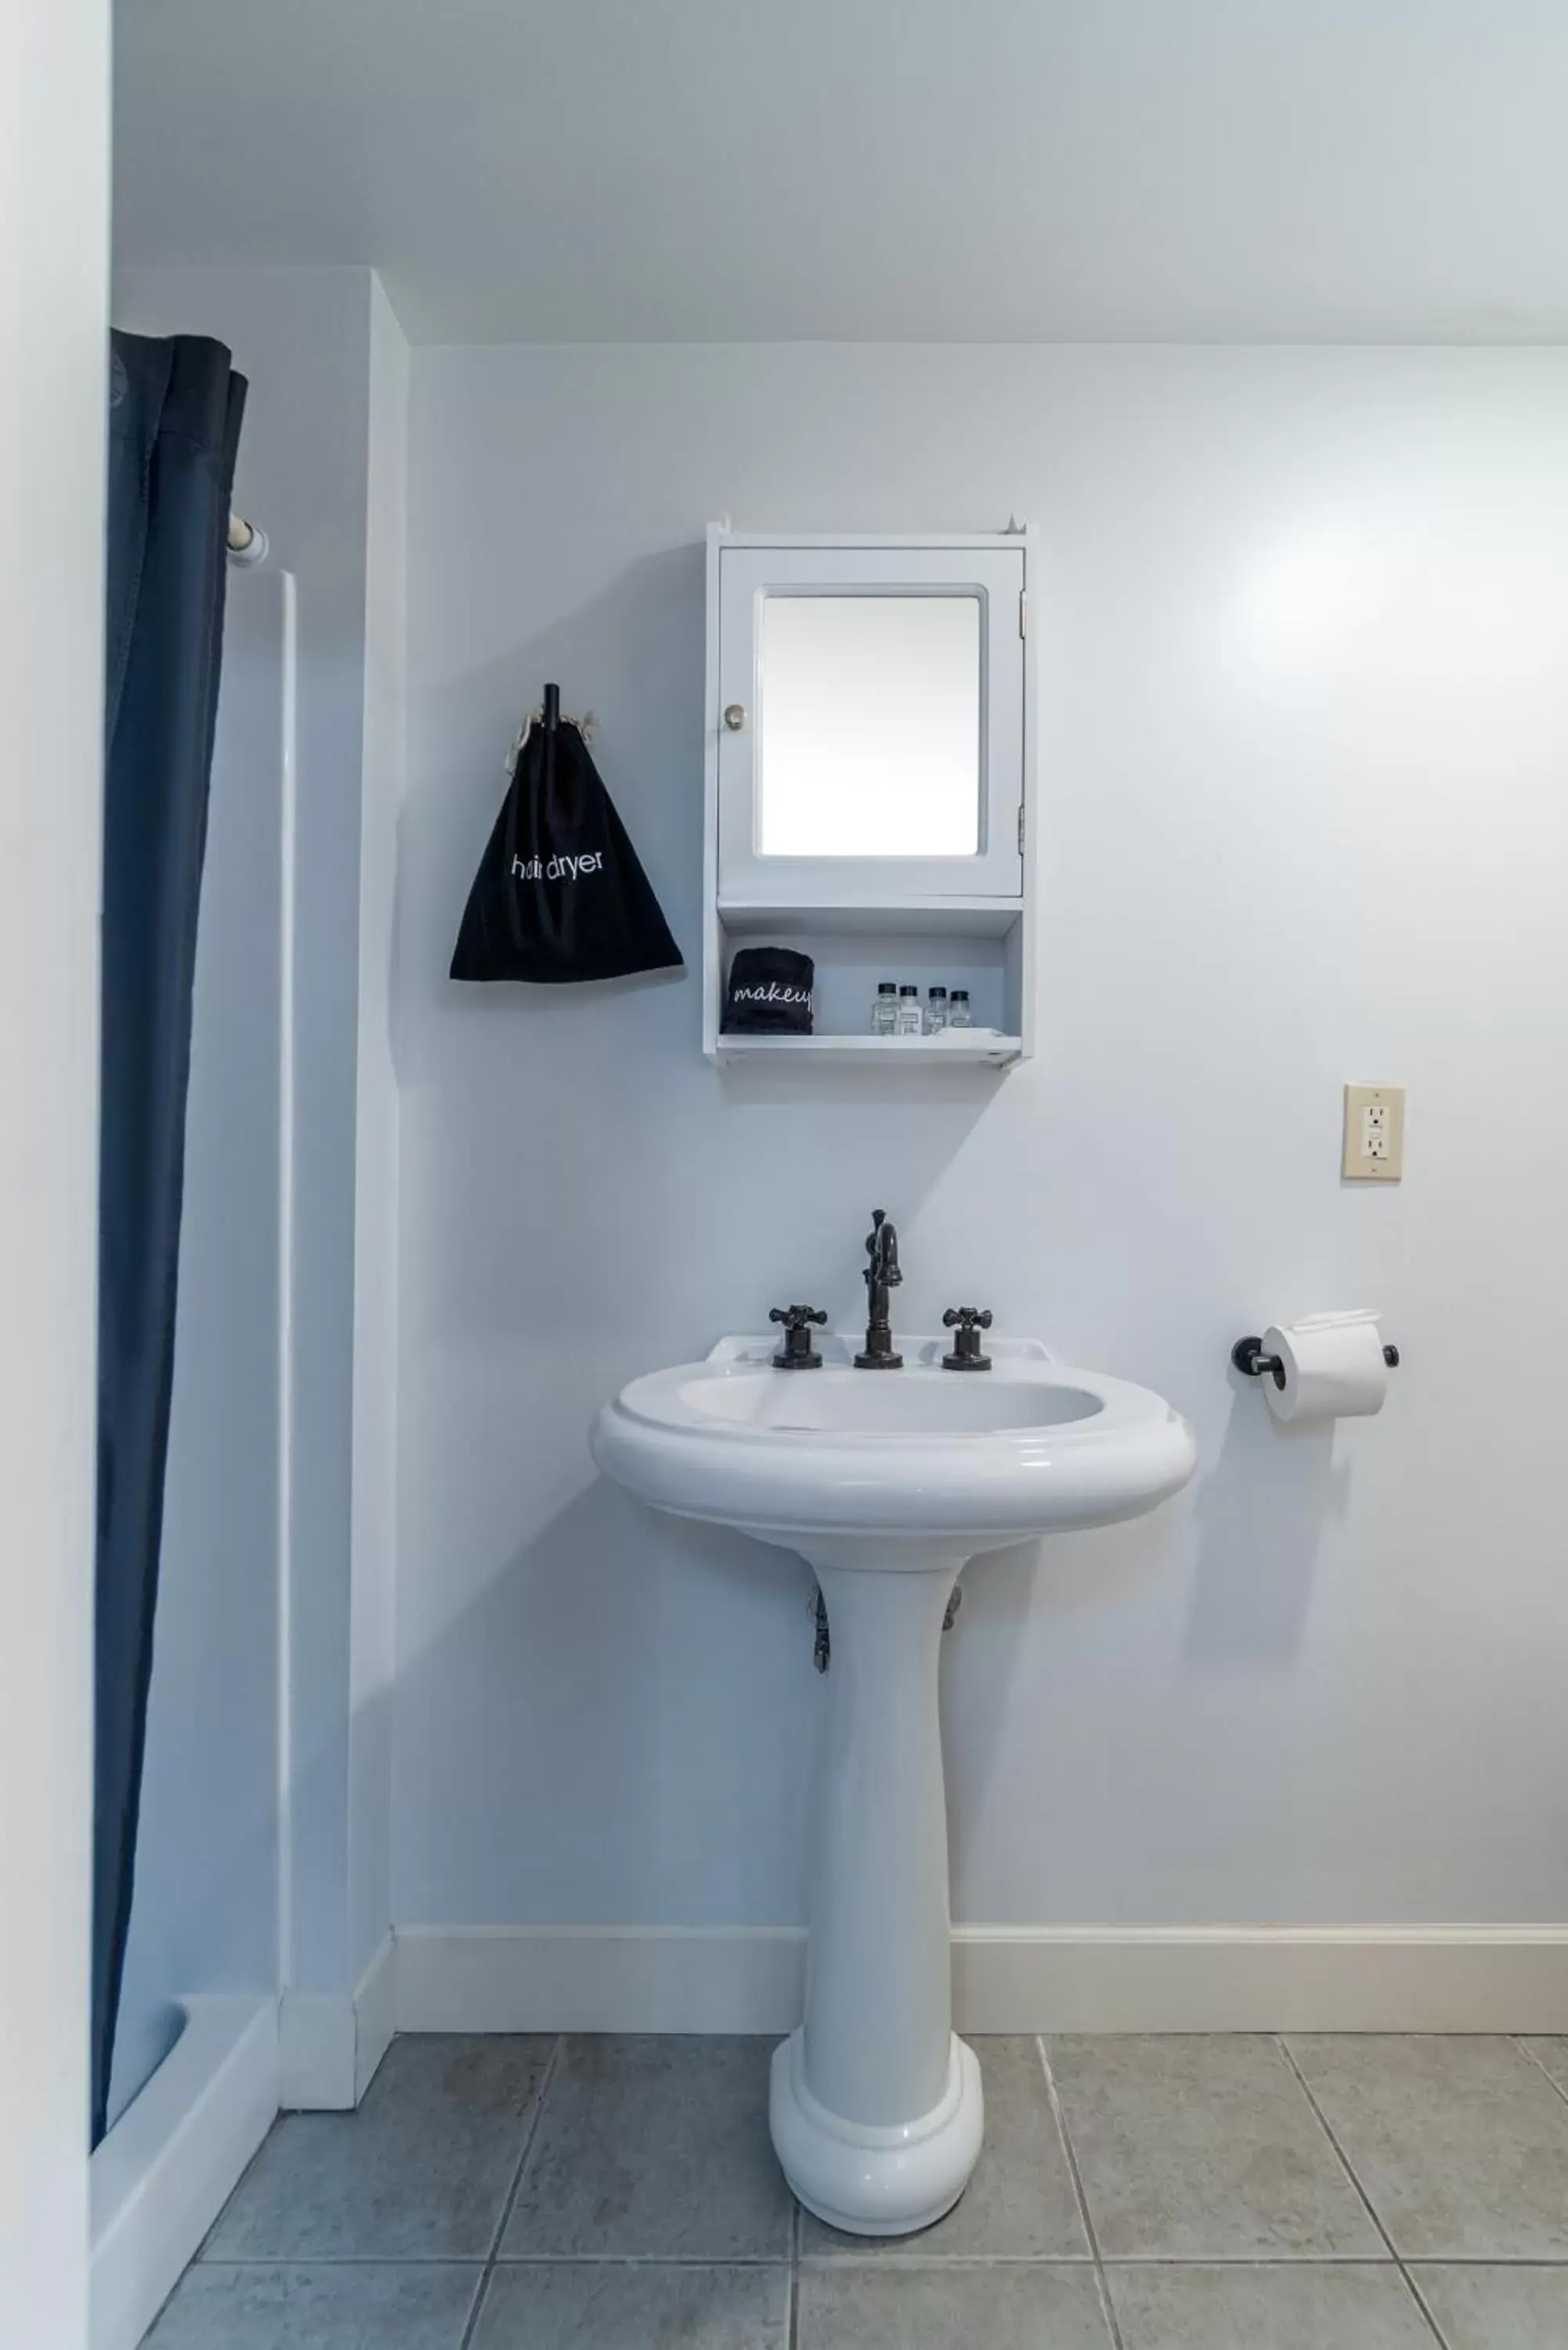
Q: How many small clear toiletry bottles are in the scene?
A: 4